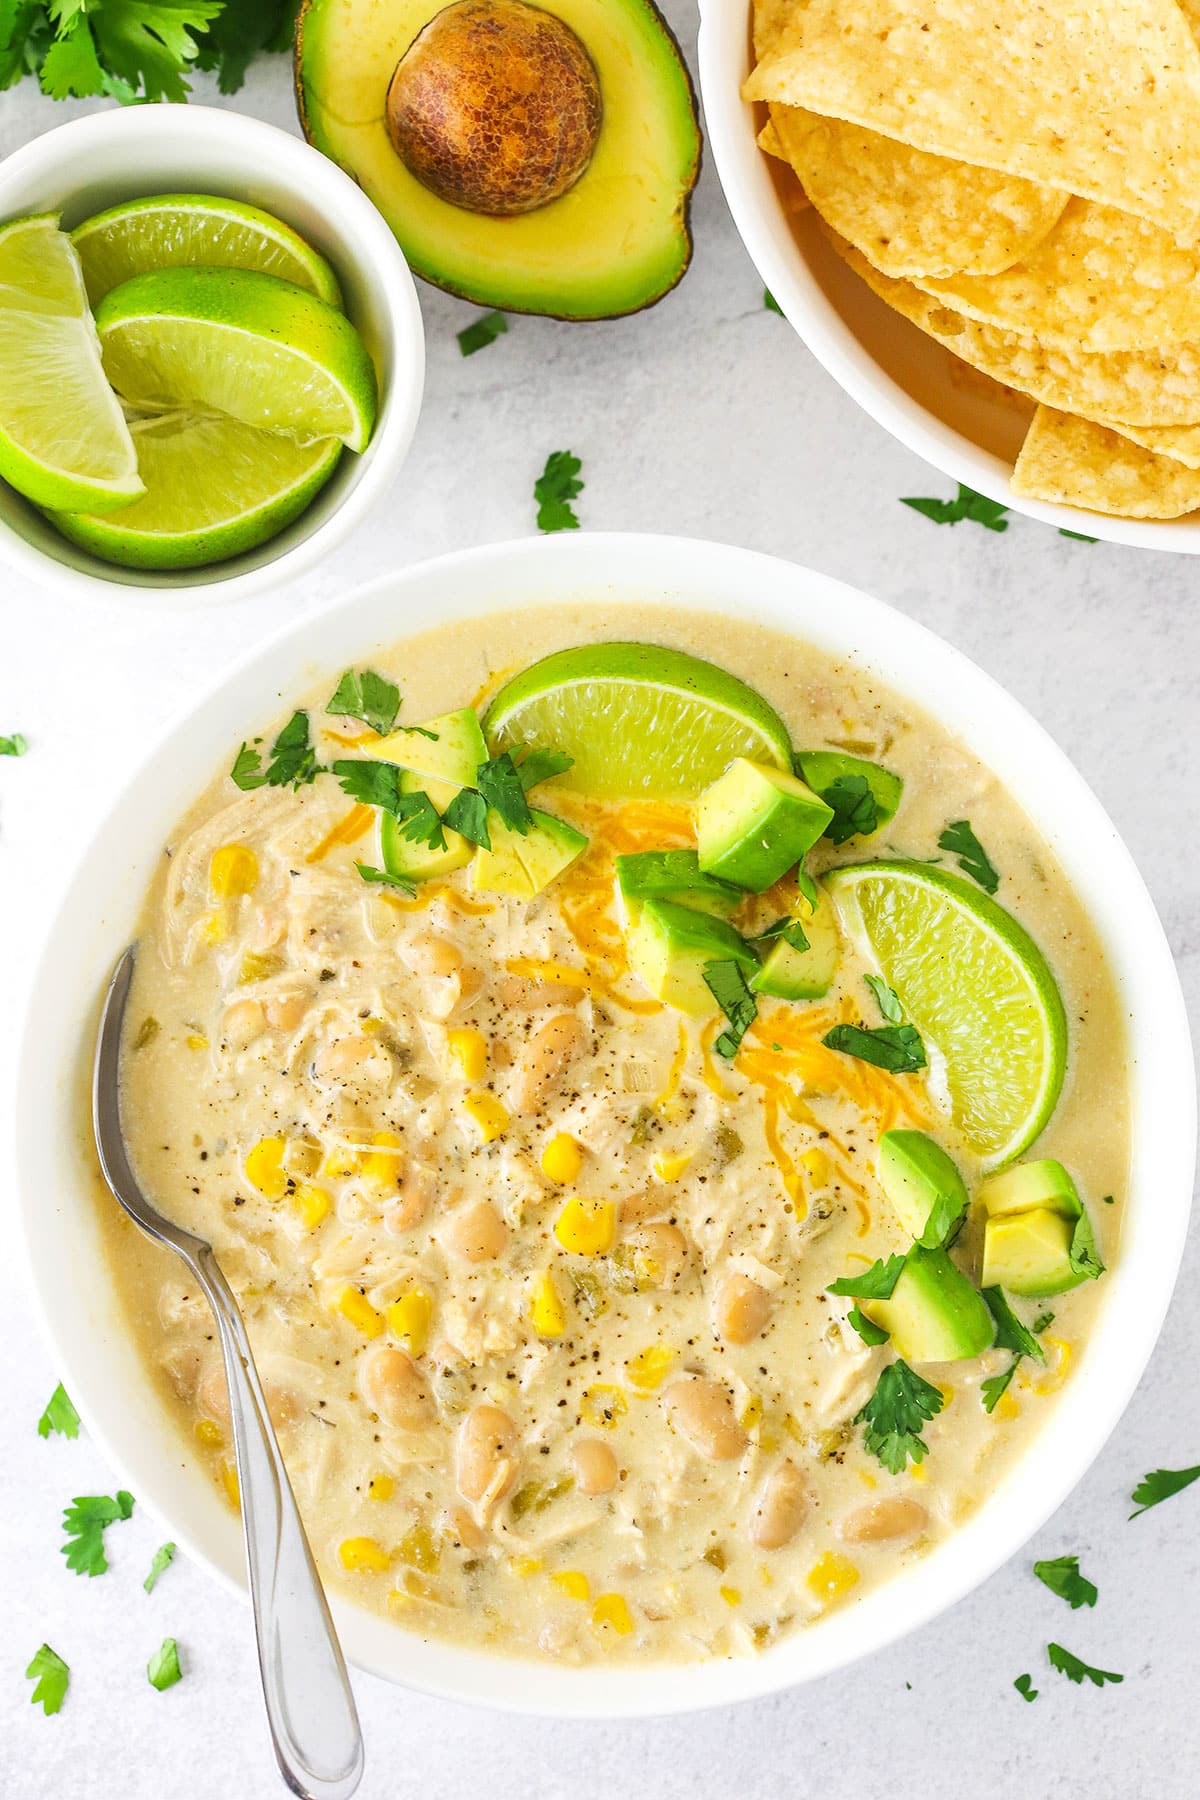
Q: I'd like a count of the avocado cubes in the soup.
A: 12